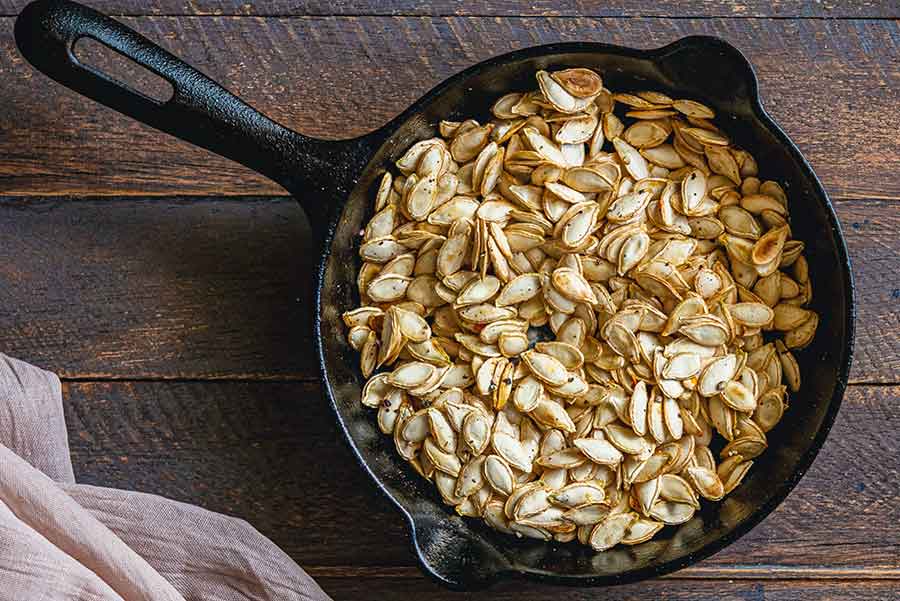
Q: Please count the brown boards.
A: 5